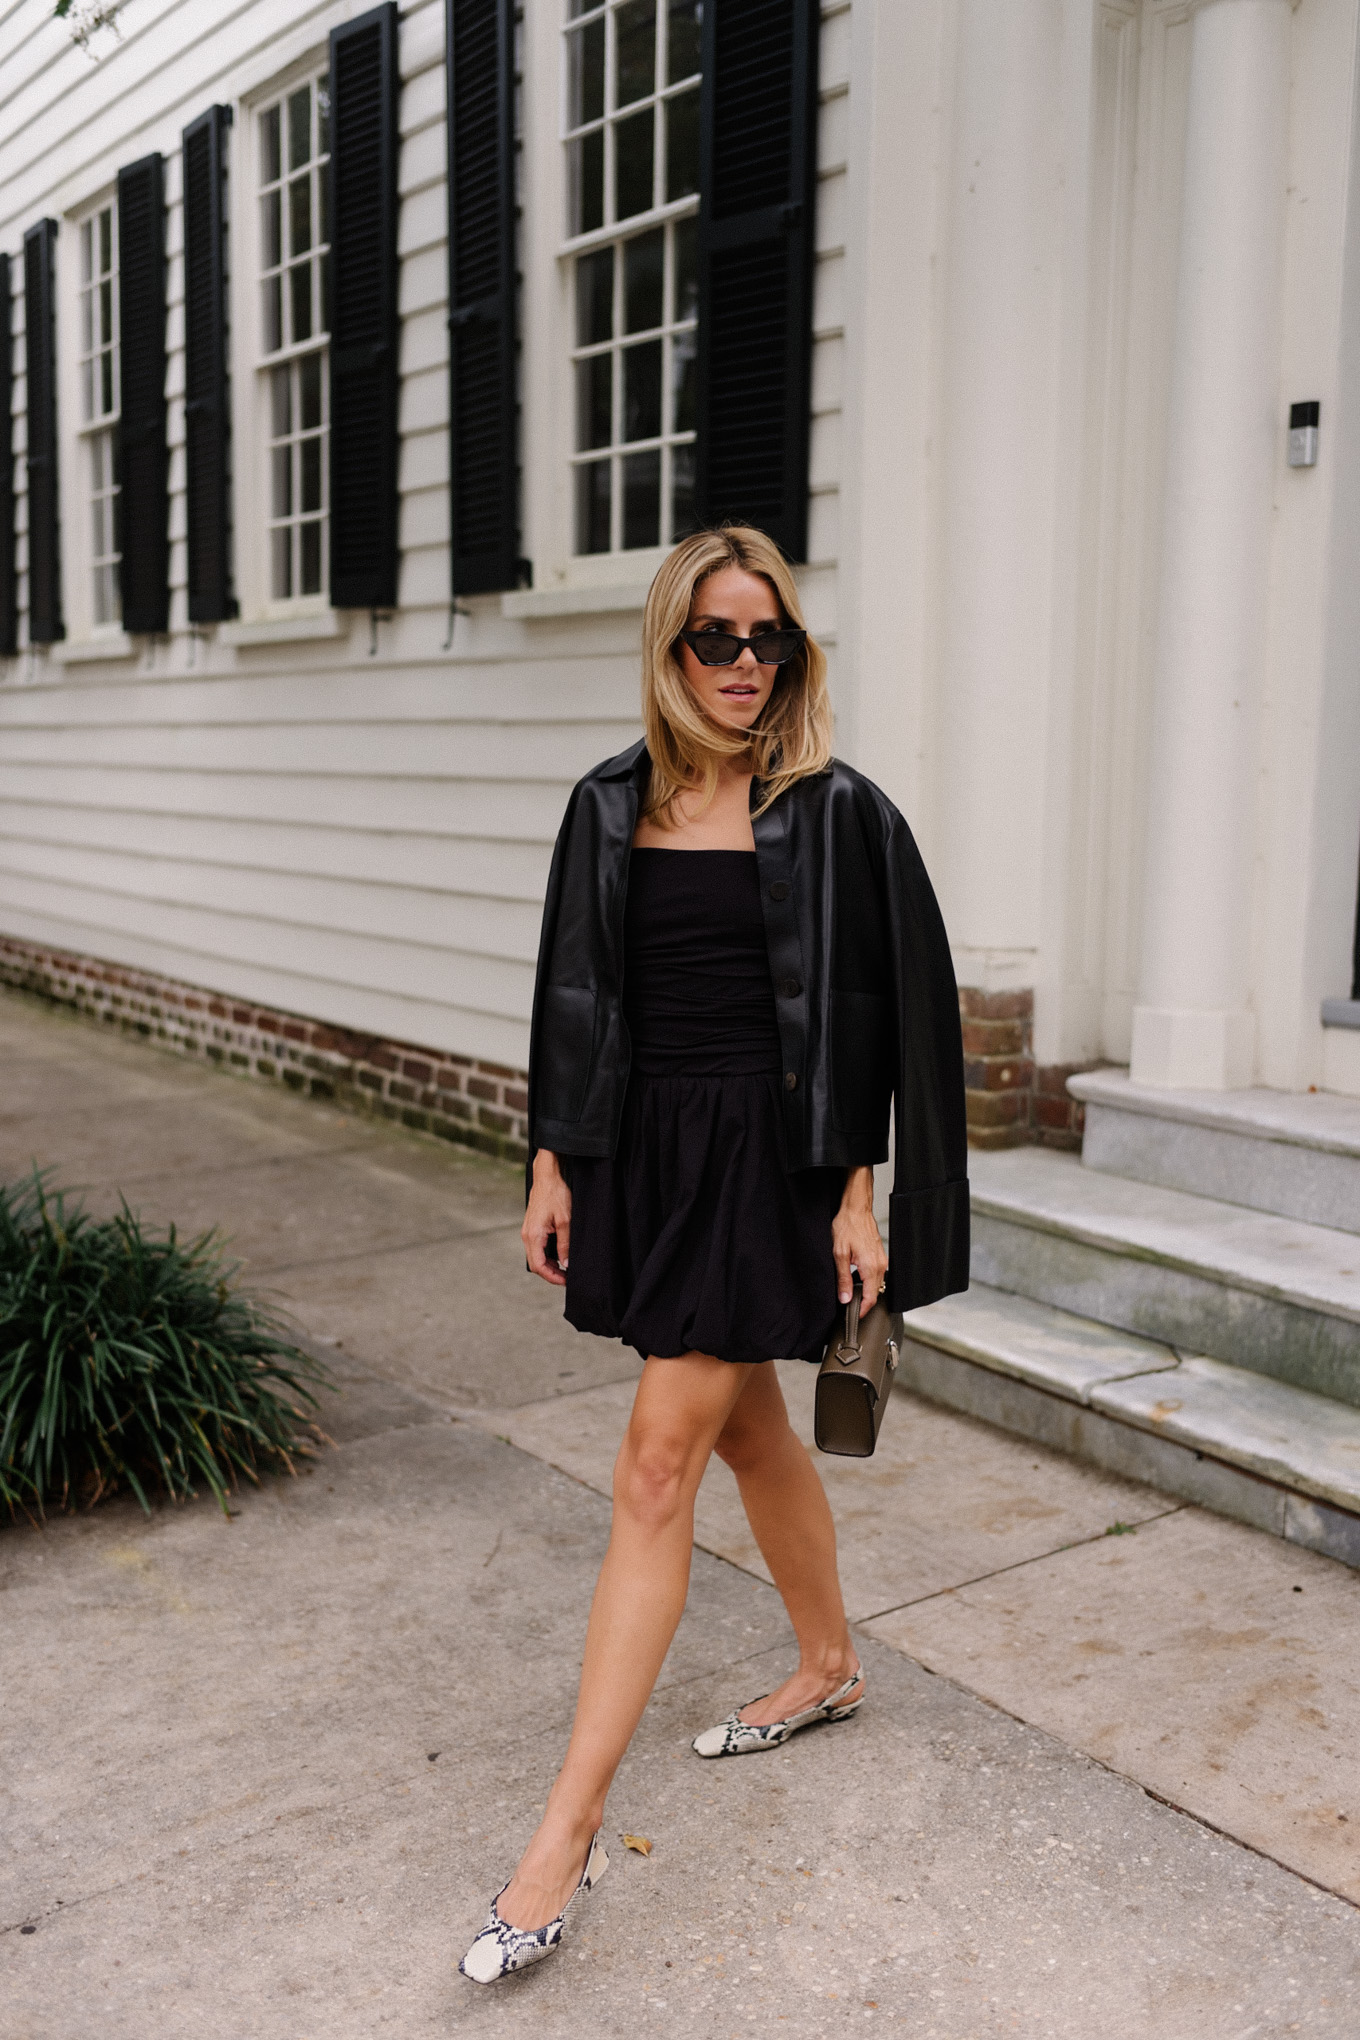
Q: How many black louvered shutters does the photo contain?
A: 7